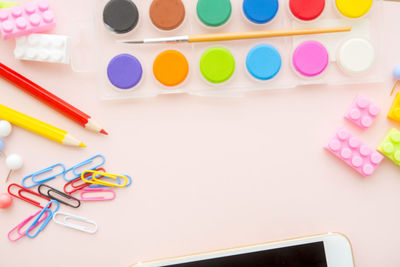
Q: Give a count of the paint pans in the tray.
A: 12